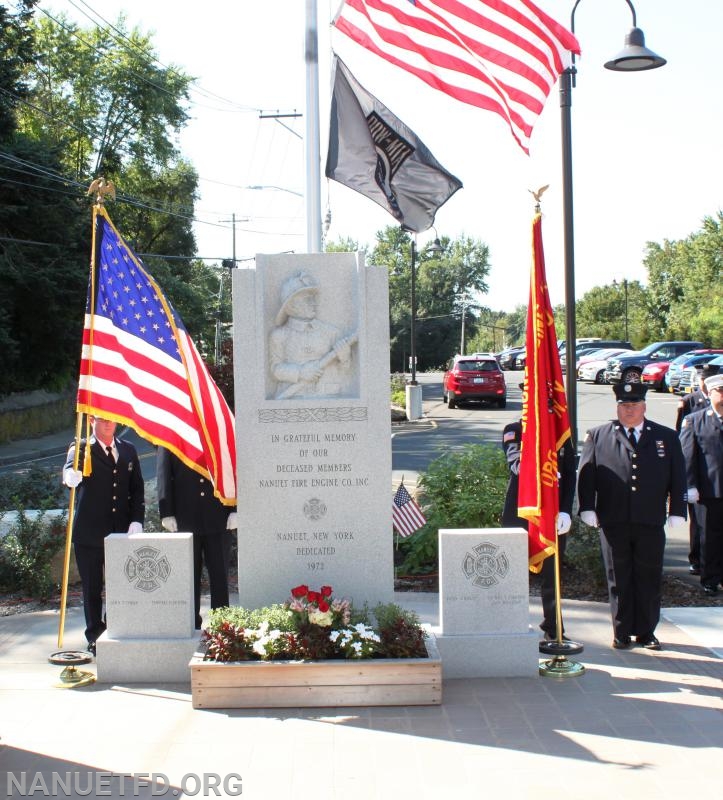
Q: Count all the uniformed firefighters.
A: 6